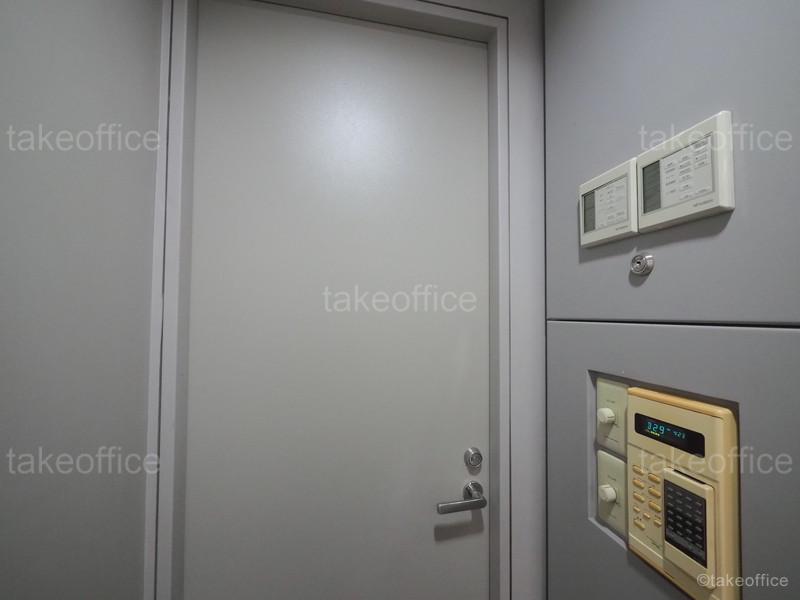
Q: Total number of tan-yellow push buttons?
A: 10